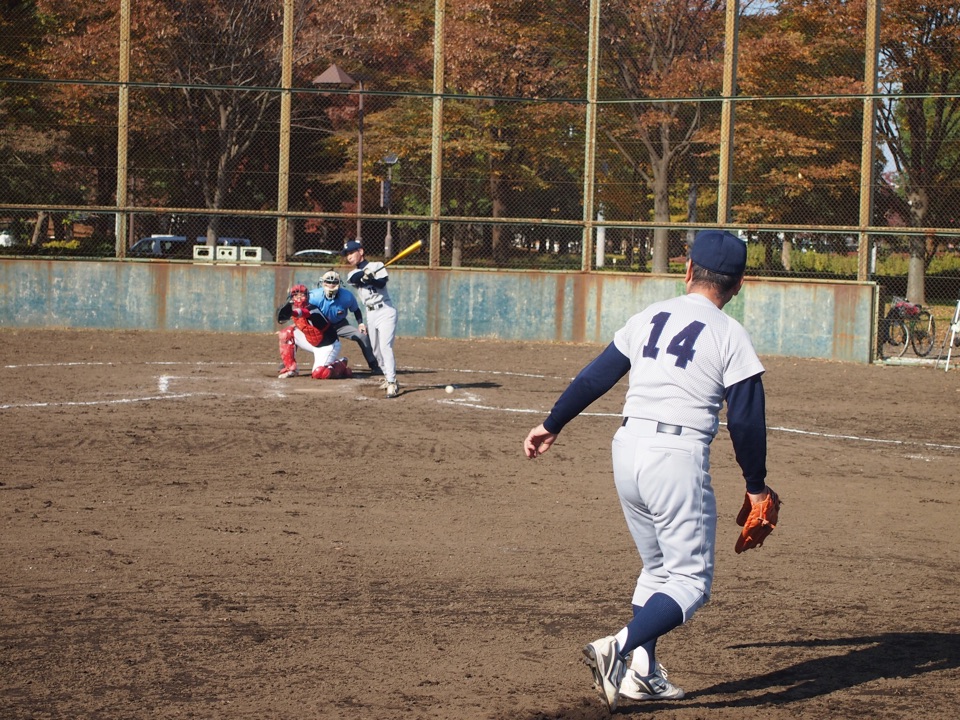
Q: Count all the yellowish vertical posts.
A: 6